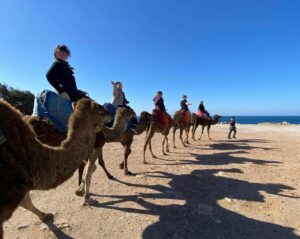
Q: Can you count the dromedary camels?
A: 6